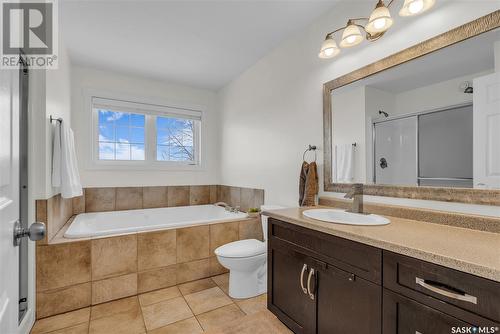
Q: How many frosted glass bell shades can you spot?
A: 4